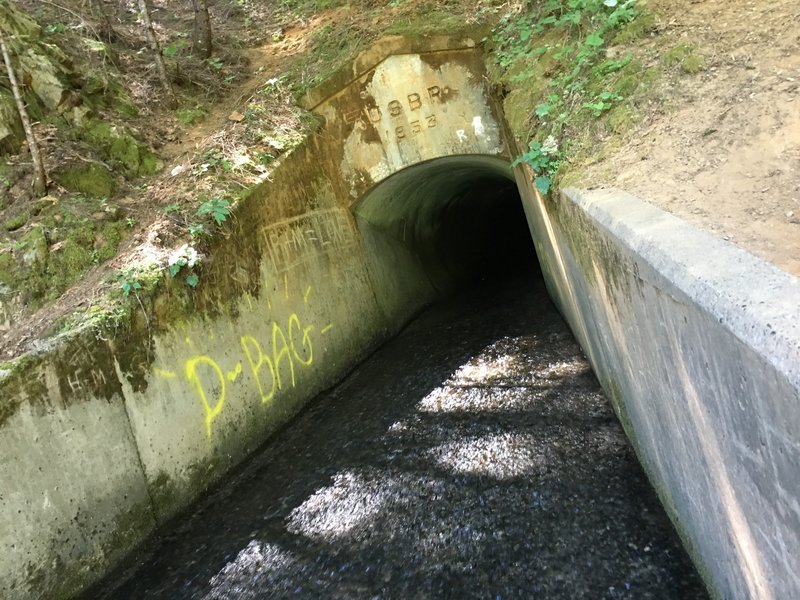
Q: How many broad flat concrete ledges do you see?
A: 1